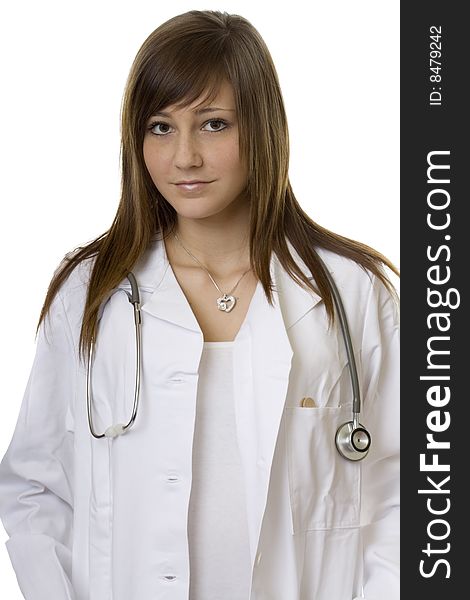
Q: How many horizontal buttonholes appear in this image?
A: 3